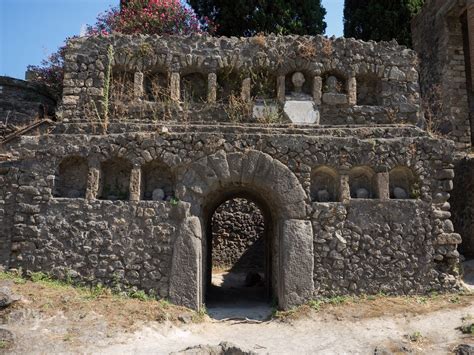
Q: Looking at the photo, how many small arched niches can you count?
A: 14